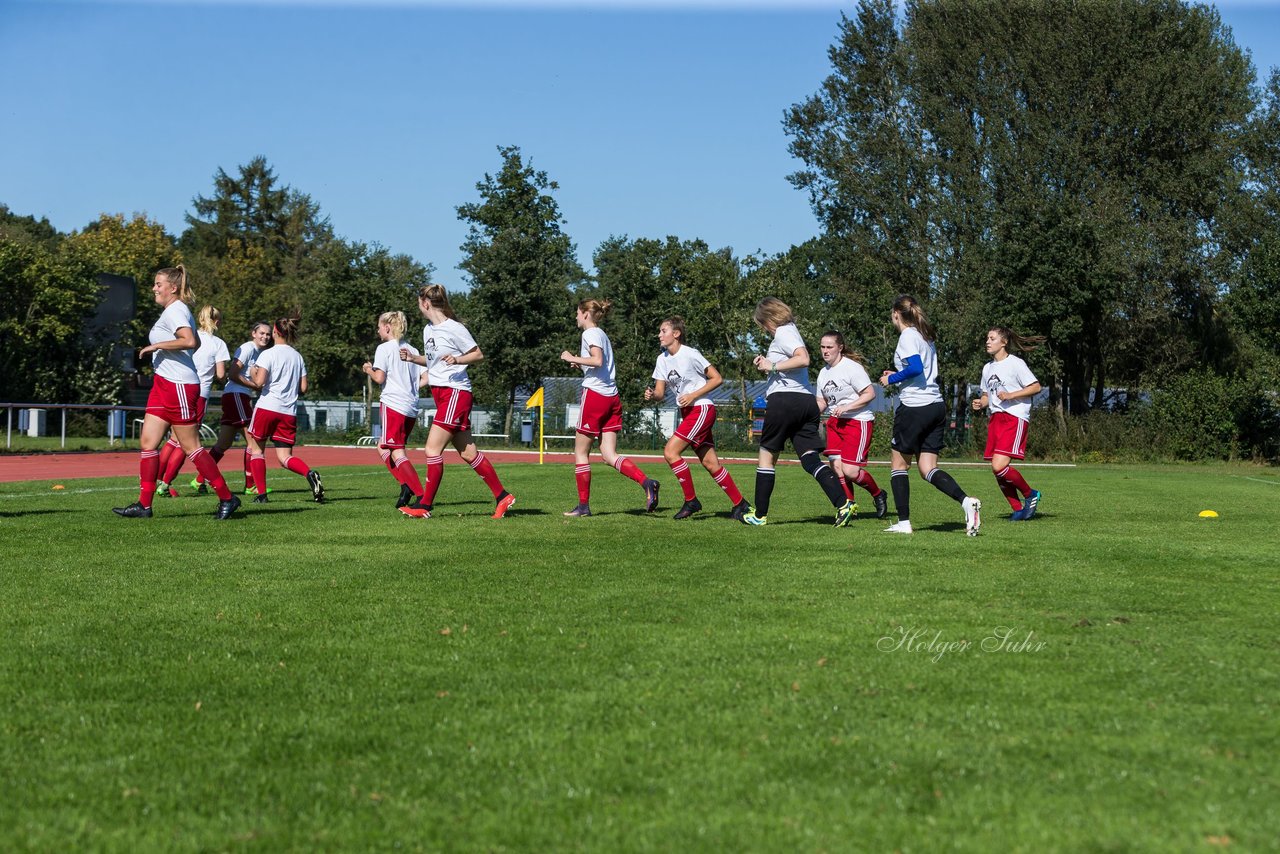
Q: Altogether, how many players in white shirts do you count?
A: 12